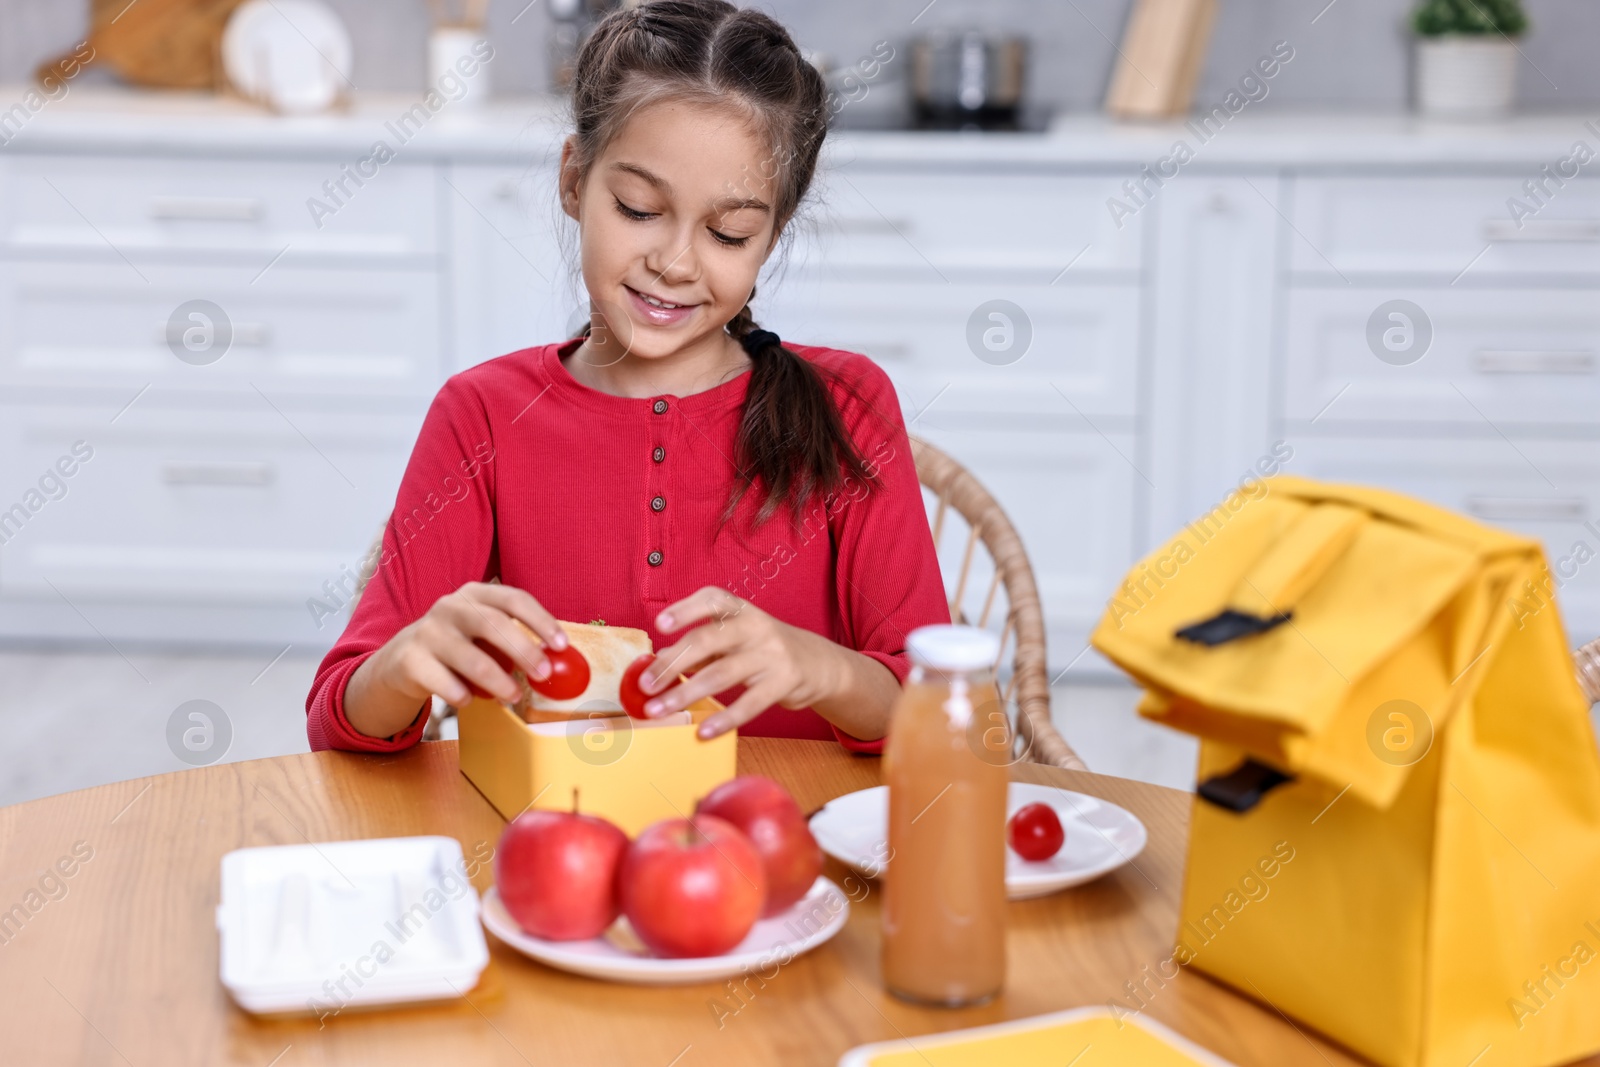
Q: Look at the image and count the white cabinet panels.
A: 11